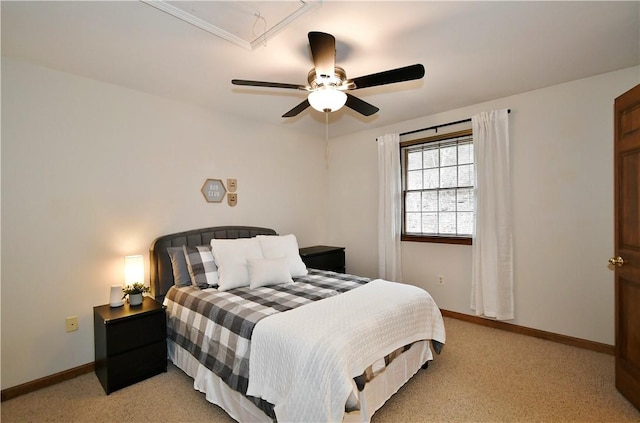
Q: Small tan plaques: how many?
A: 2